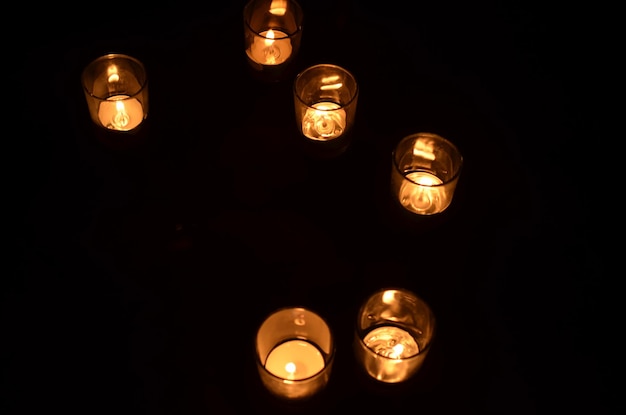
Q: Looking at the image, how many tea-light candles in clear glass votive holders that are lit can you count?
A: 6